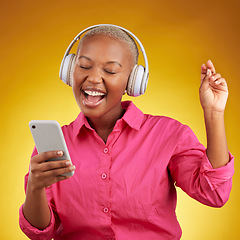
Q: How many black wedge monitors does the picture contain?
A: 0